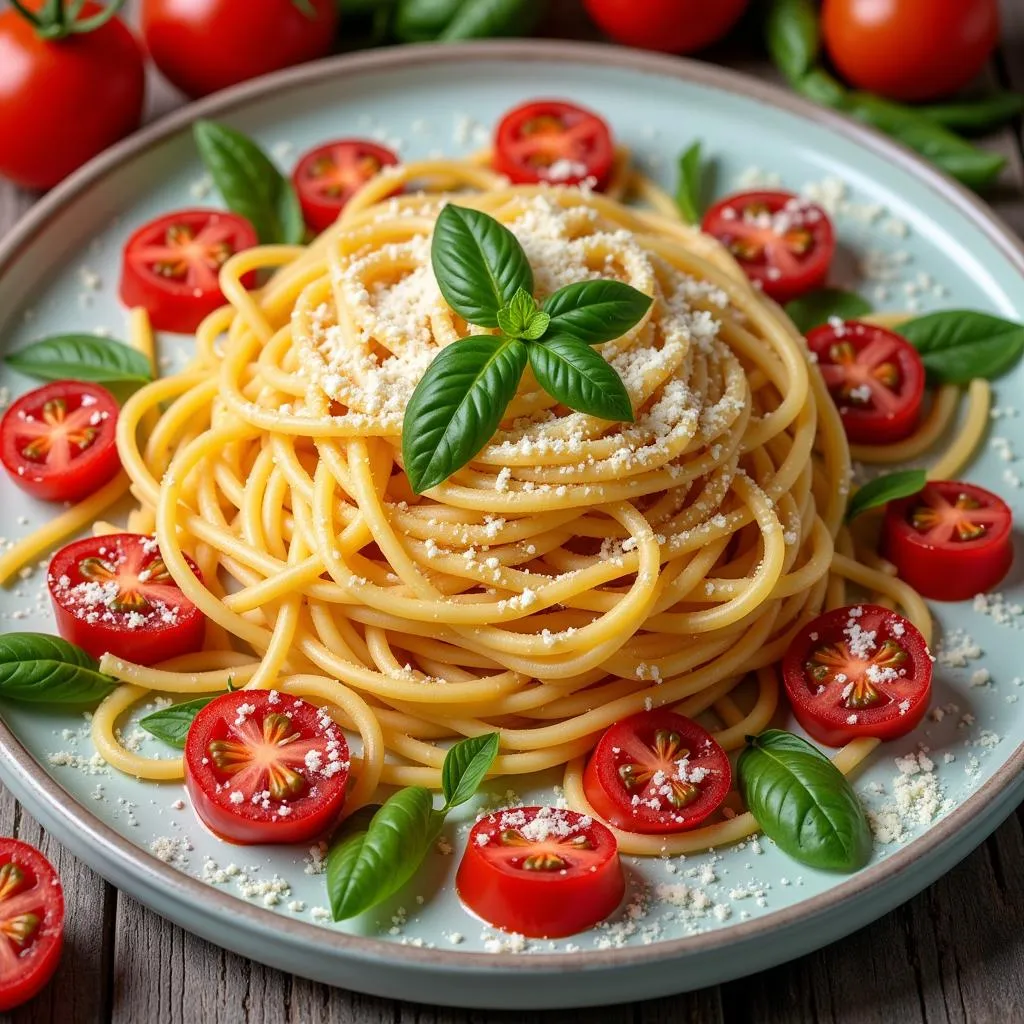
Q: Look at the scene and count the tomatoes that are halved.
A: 13